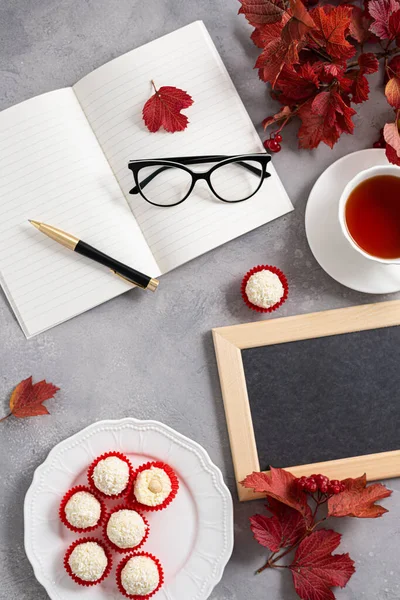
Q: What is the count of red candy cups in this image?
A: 7